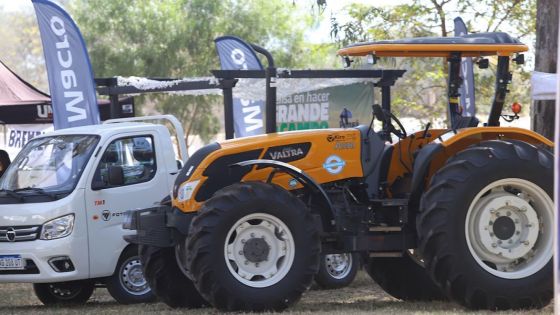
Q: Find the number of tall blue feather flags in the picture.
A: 3